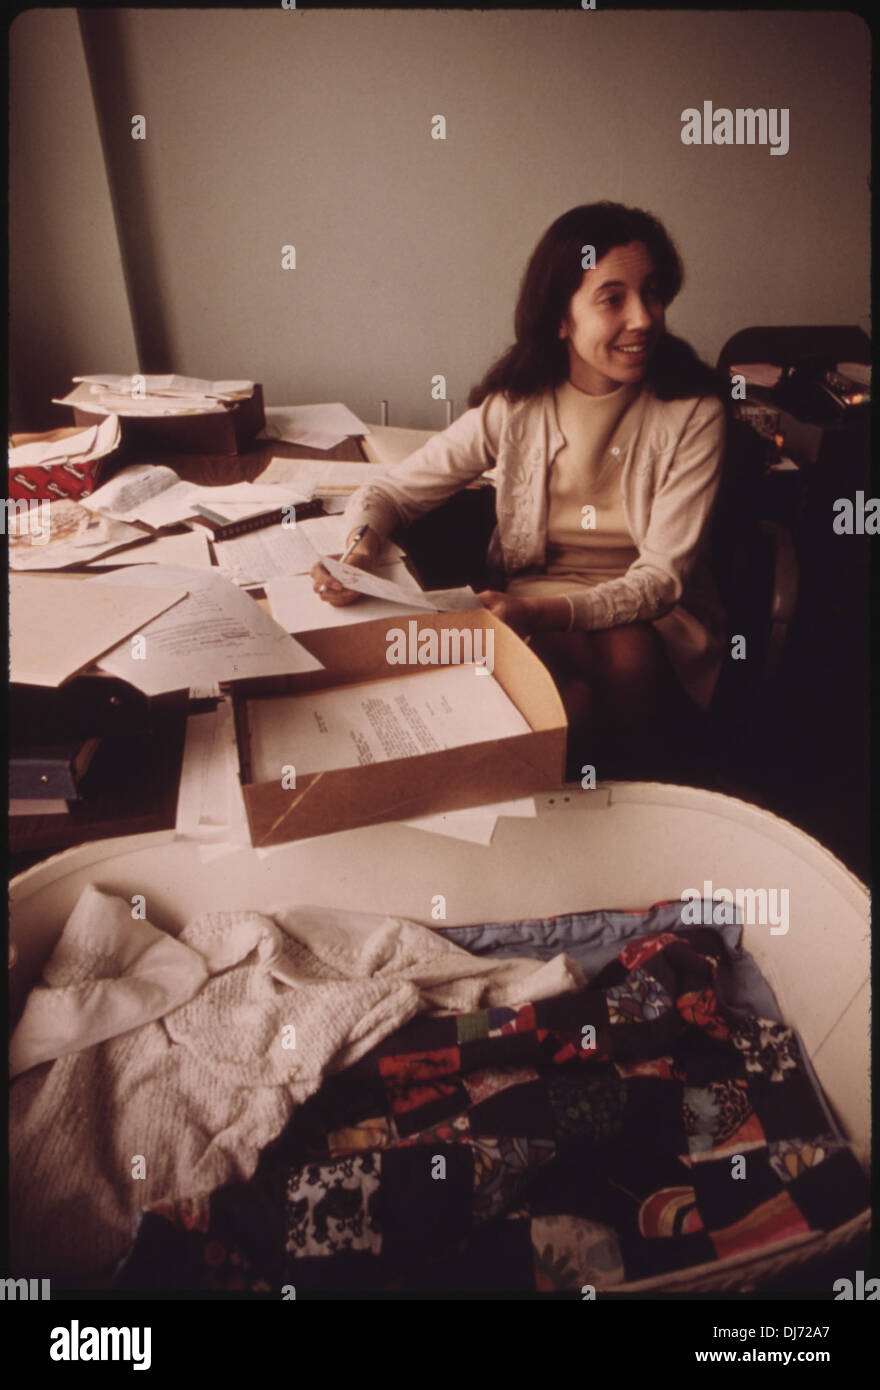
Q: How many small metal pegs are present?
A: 2